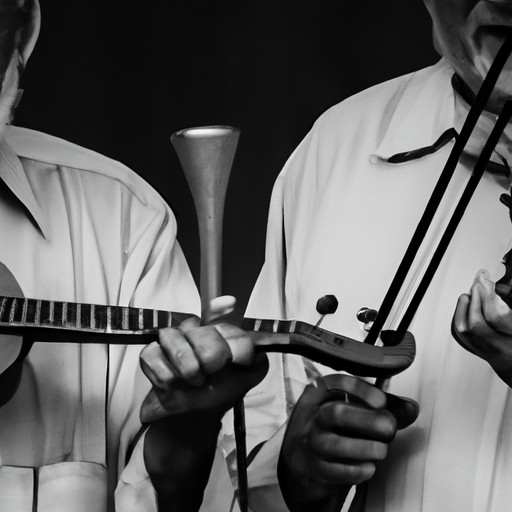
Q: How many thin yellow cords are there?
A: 0